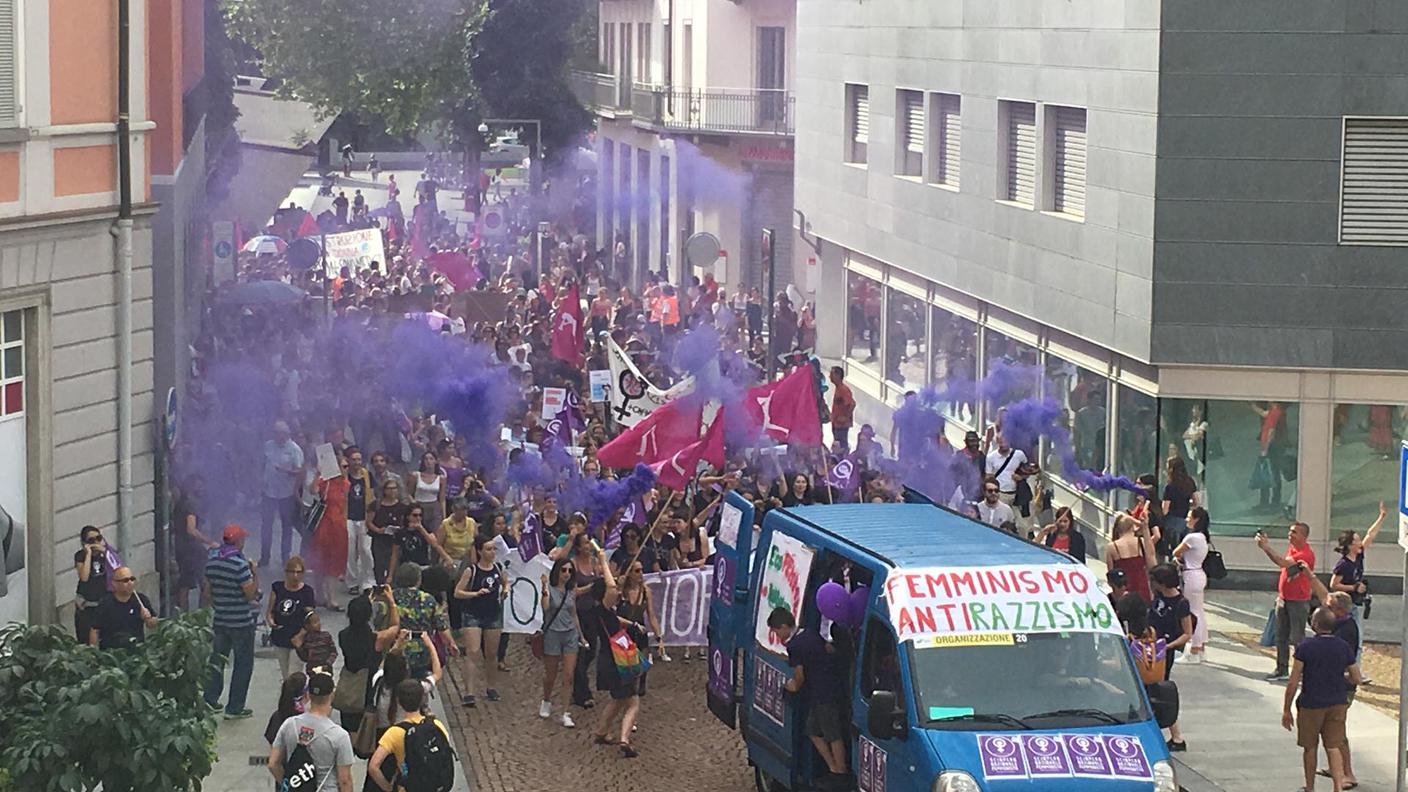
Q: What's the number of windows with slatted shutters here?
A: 7